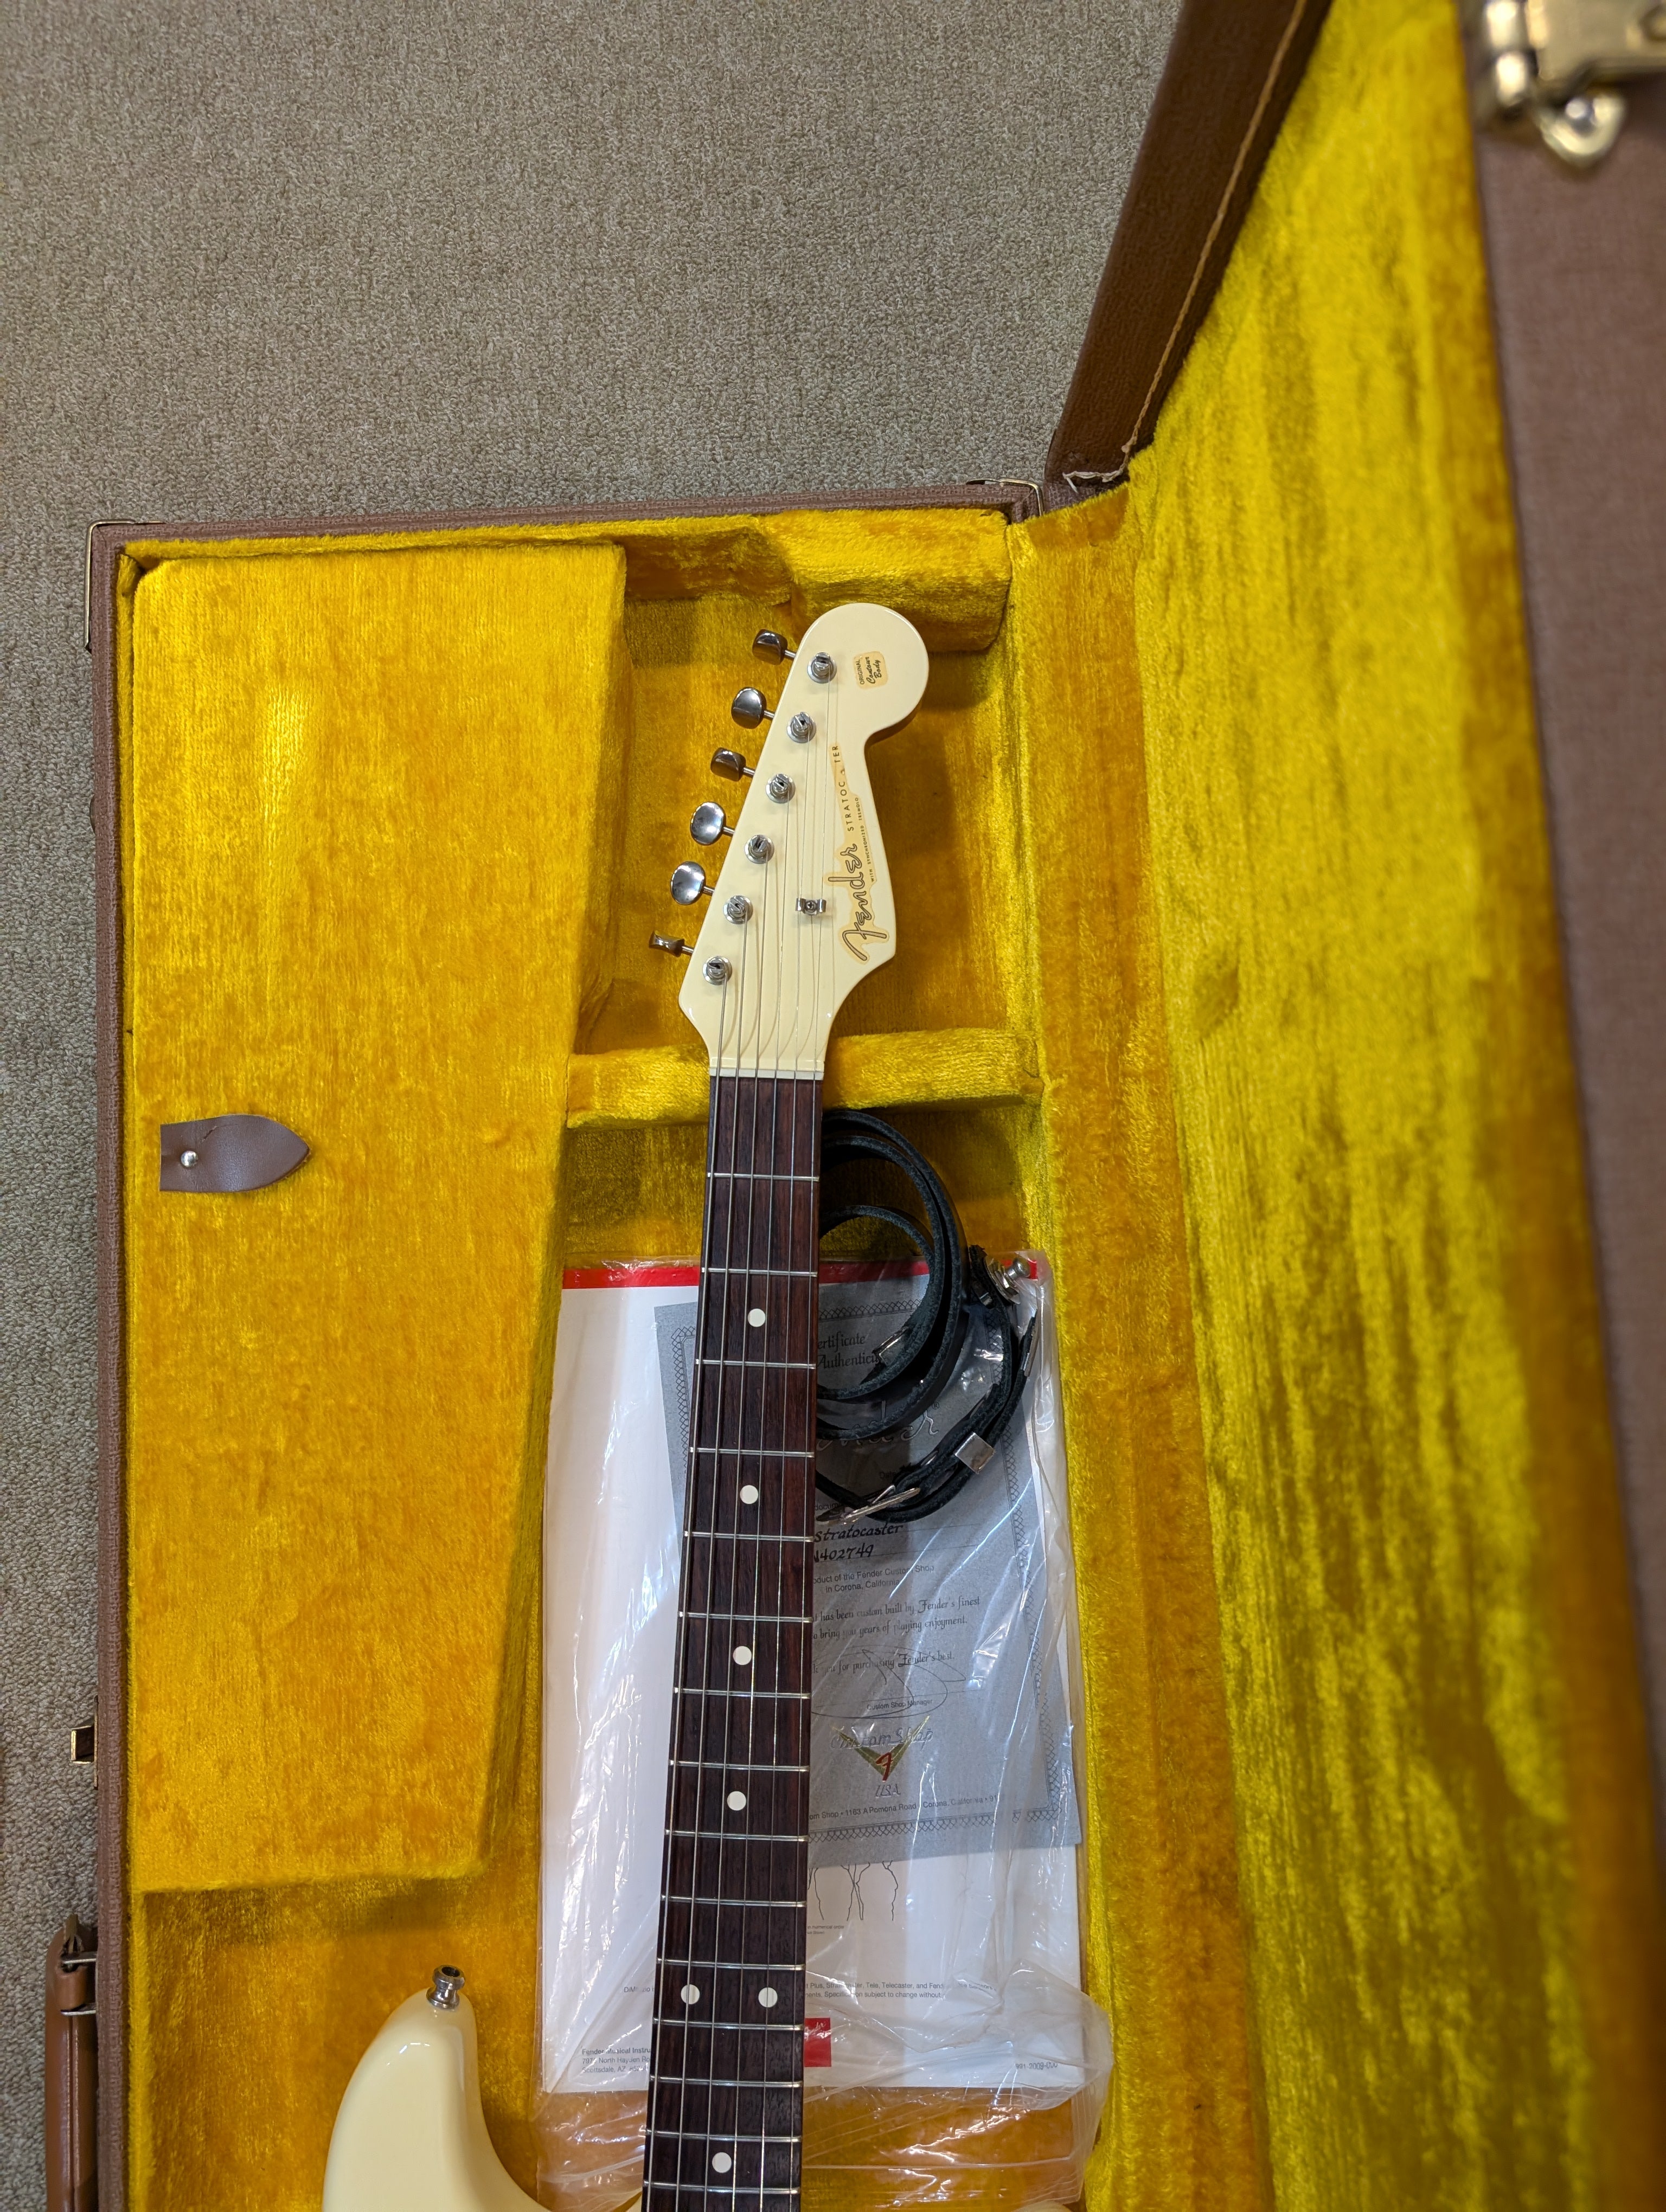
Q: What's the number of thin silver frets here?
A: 15